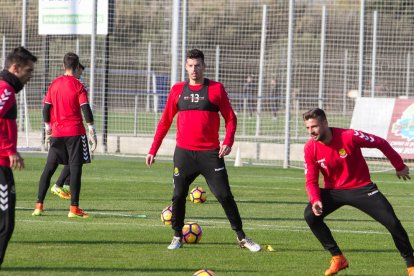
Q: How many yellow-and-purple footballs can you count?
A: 4